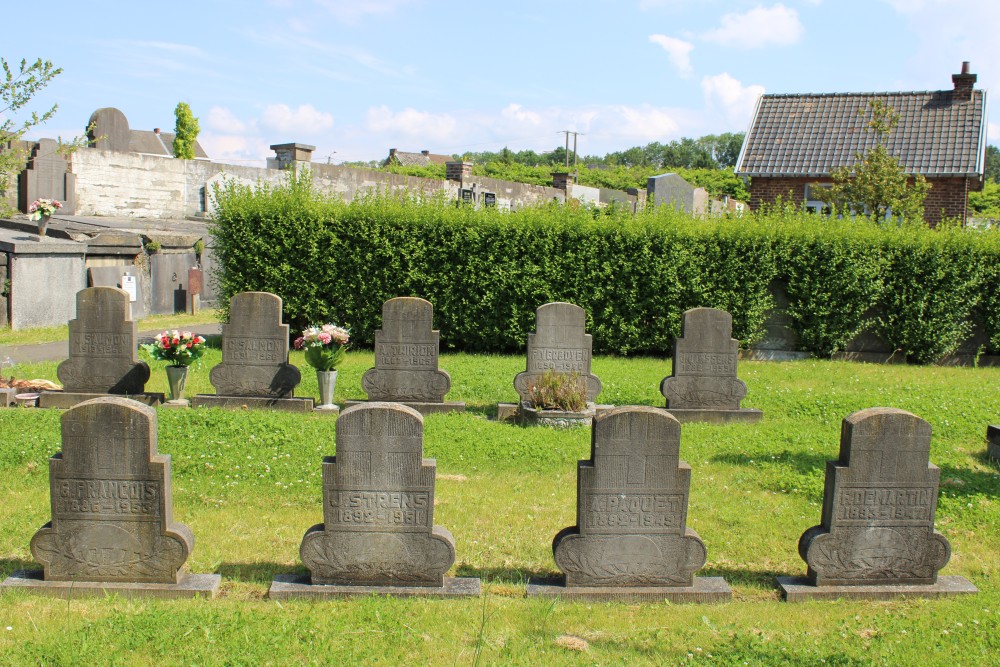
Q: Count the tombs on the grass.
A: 9